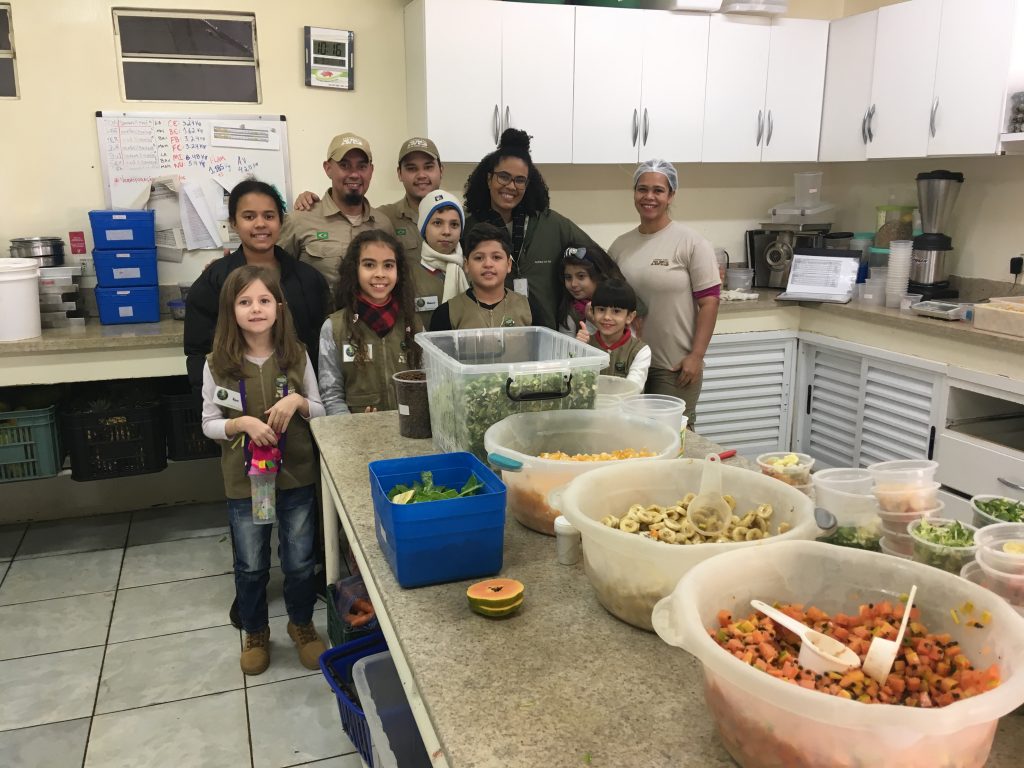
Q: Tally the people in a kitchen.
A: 11